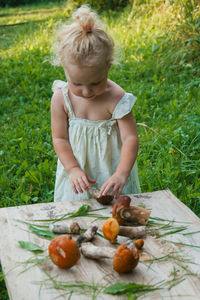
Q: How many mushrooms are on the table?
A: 7